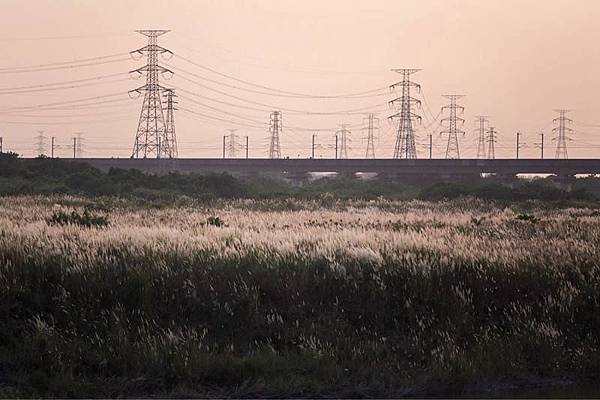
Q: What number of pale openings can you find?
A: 5